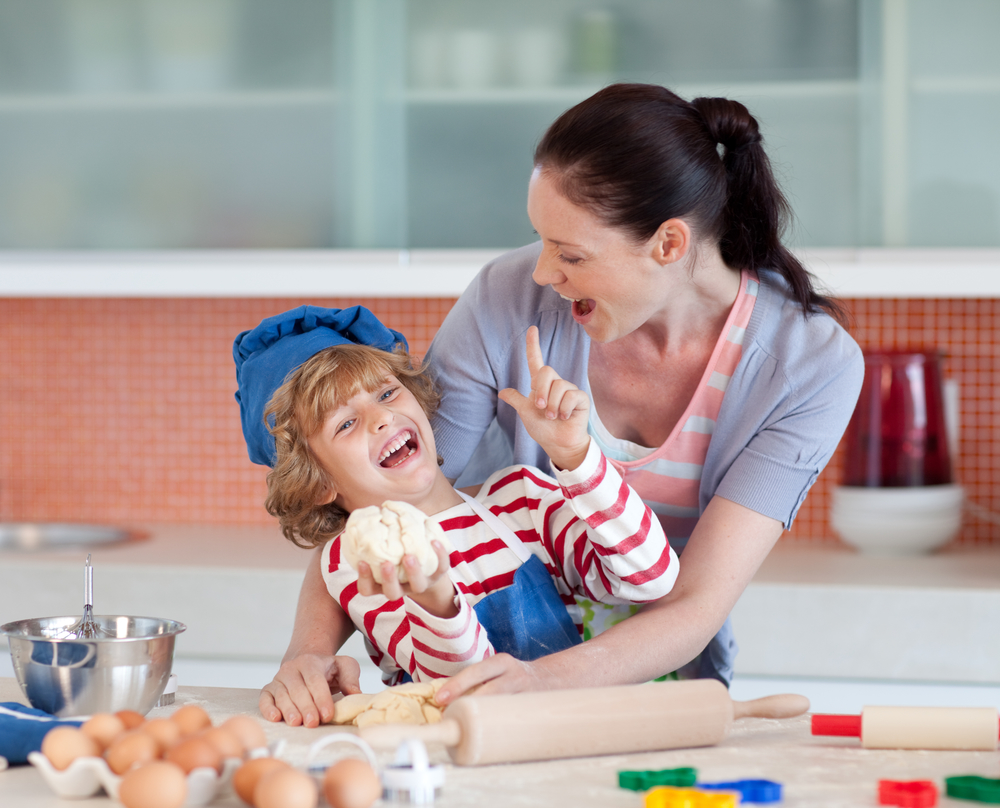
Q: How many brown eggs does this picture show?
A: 13